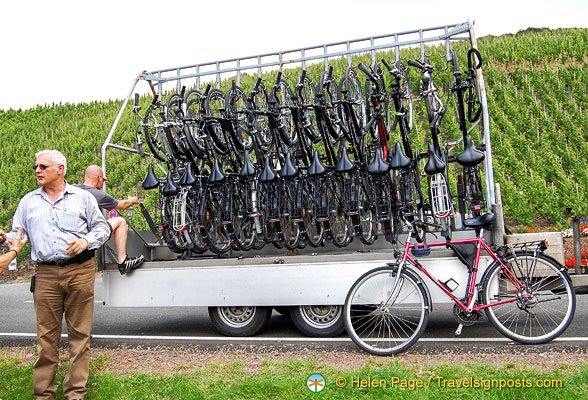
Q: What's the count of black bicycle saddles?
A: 14